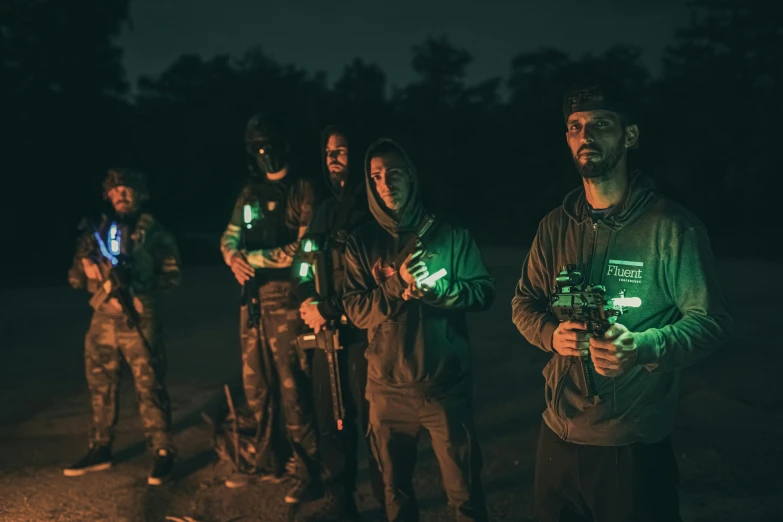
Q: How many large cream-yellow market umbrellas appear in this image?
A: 0